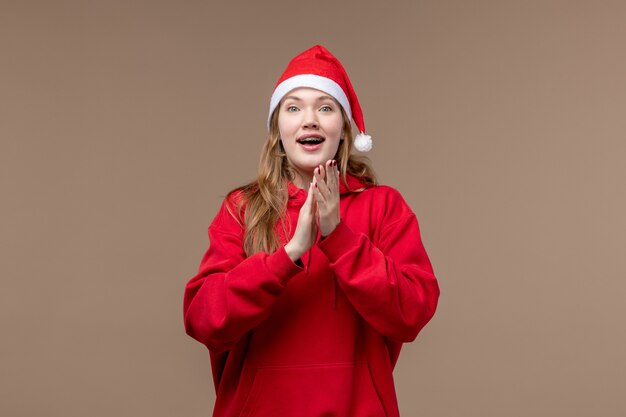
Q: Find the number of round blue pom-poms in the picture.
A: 0